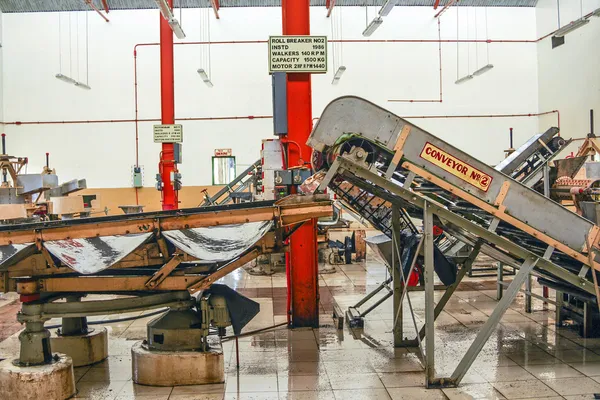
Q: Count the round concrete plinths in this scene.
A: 3